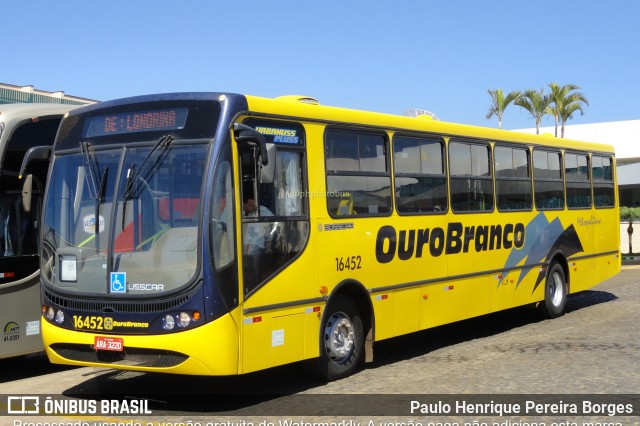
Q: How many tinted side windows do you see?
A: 7